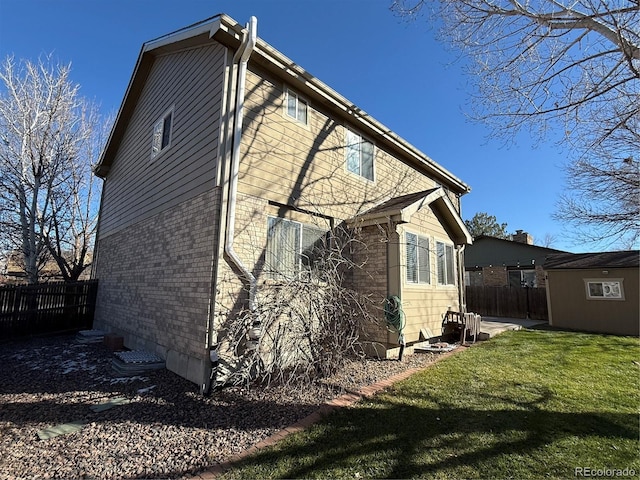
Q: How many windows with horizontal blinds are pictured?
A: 2